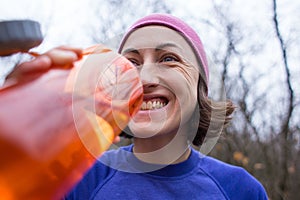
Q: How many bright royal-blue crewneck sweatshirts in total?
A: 1